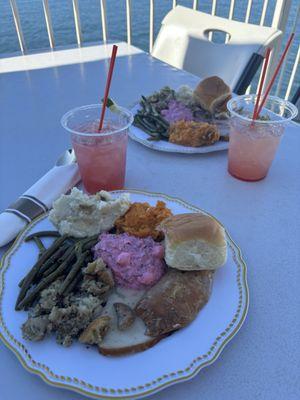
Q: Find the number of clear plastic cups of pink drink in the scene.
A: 2